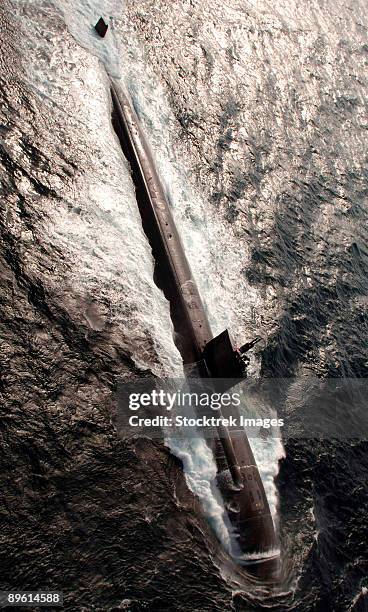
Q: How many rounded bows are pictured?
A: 1